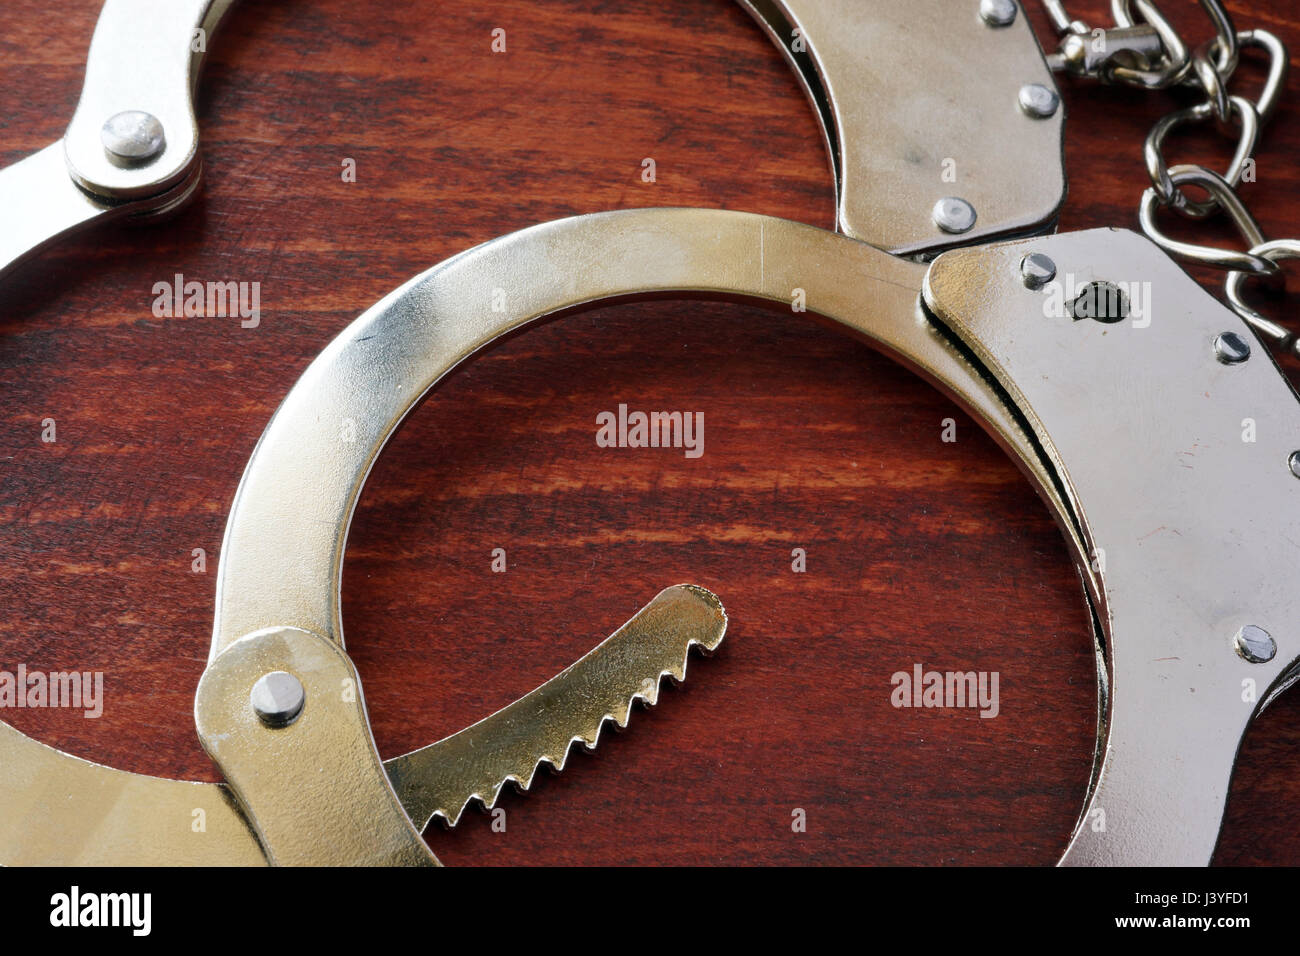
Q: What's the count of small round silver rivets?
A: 9